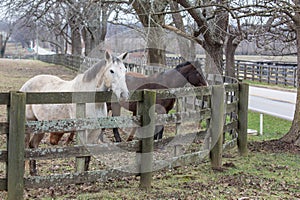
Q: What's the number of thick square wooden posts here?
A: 4